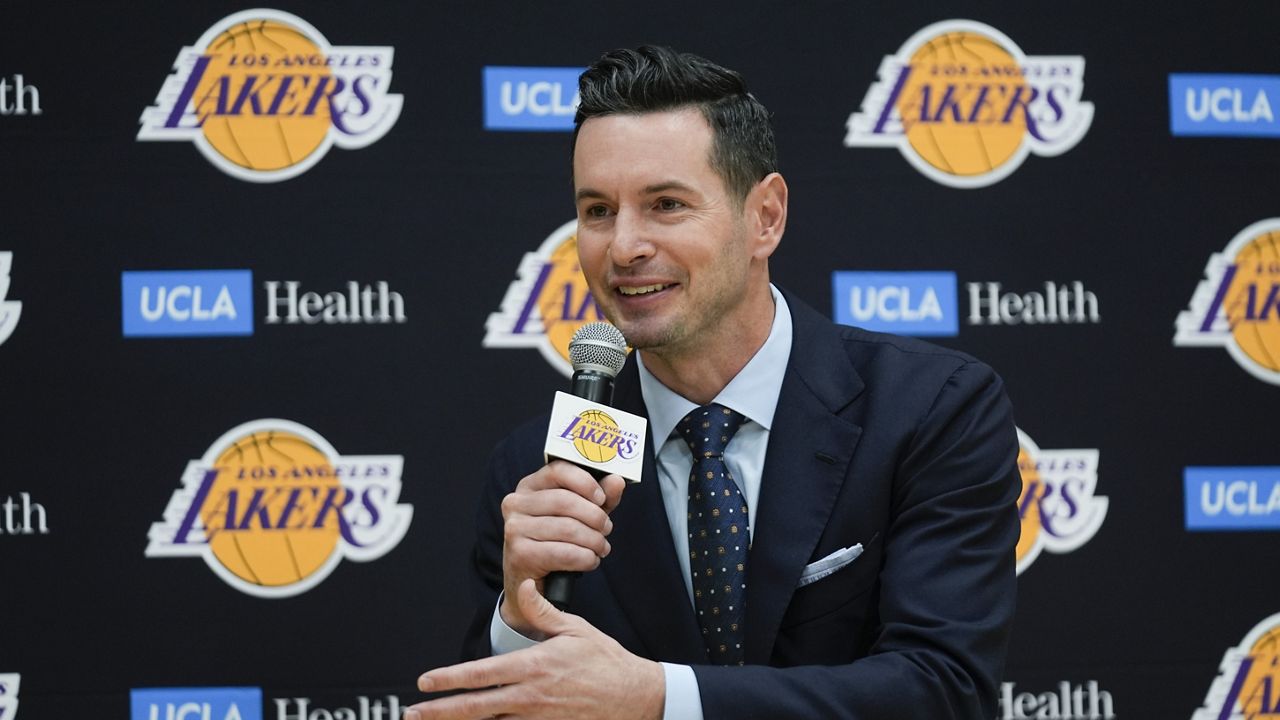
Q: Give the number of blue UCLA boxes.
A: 6